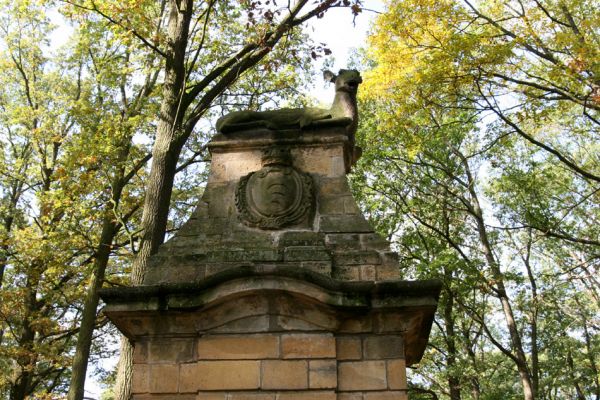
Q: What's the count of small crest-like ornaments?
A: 1